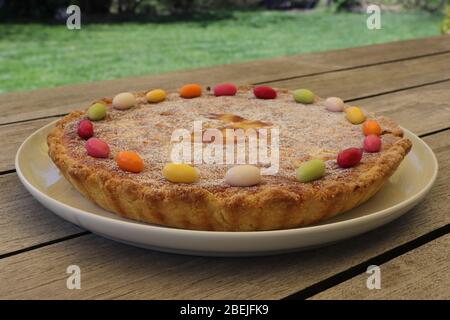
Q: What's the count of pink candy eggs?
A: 3